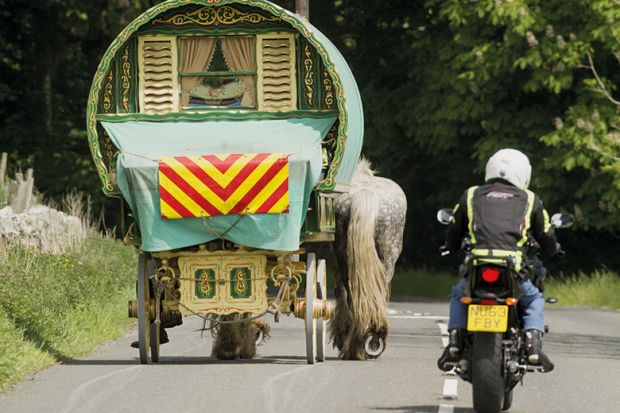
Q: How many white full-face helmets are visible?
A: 1